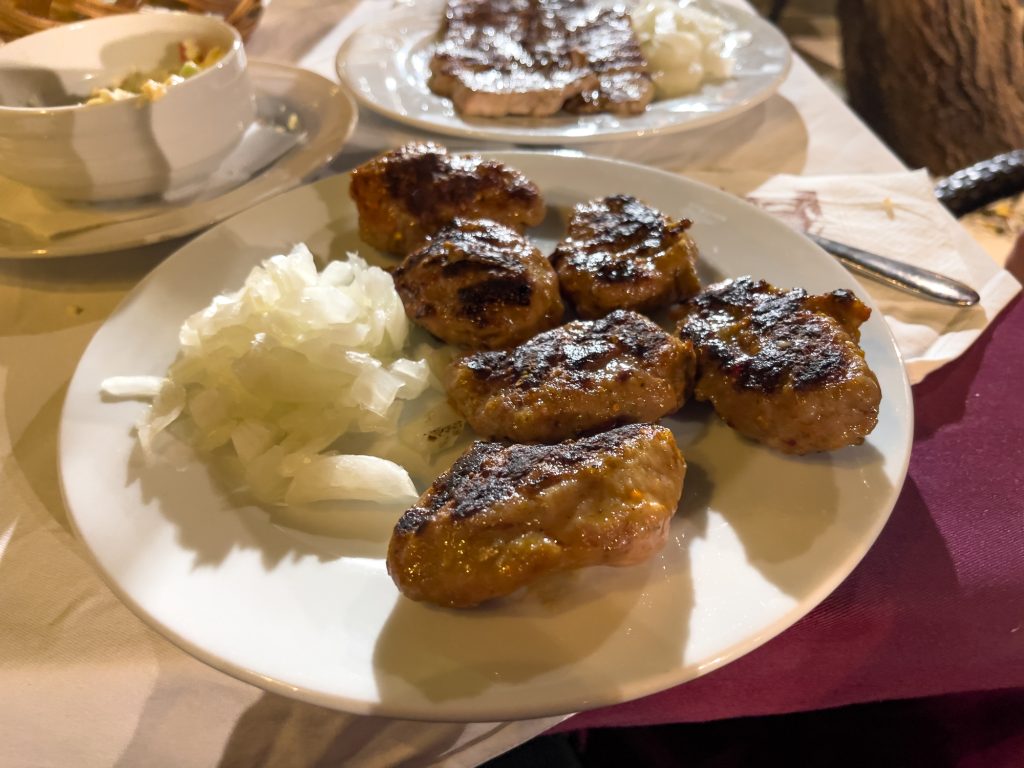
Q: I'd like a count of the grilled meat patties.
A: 6